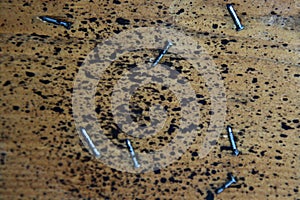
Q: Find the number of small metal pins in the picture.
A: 7